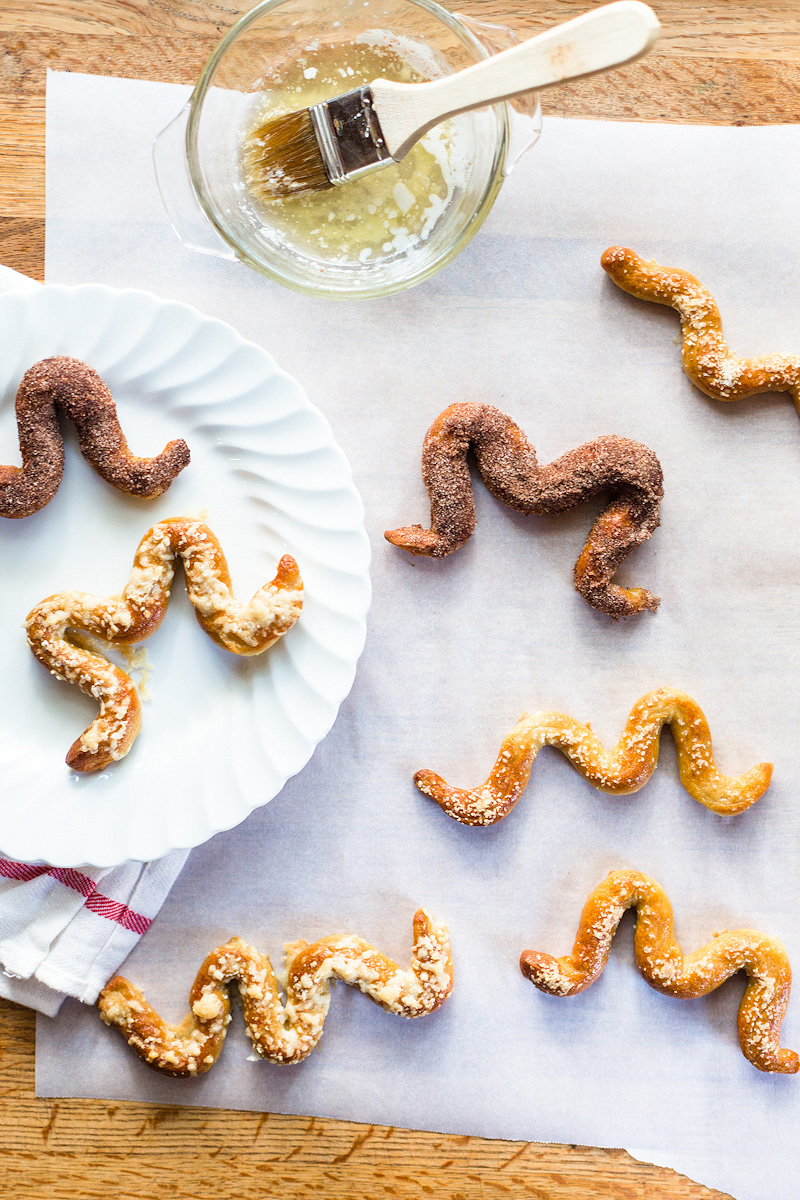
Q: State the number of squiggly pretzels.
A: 7